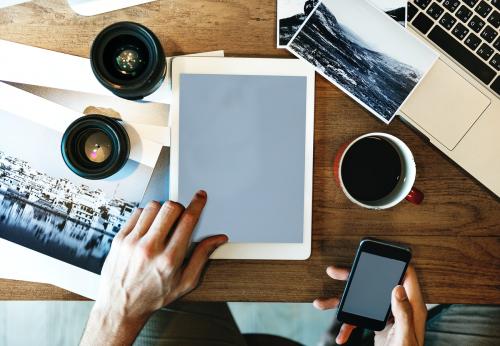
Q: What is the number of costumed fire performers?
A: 0